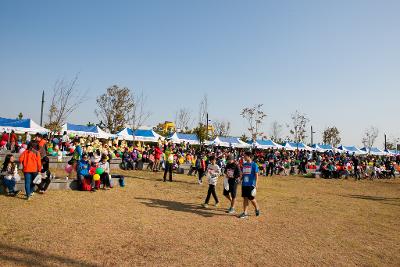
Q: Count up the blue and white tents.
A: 11